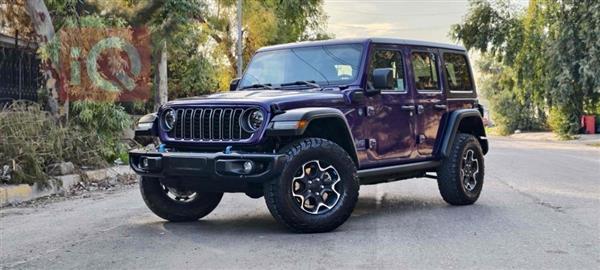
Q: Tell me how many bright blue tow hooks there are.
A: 2